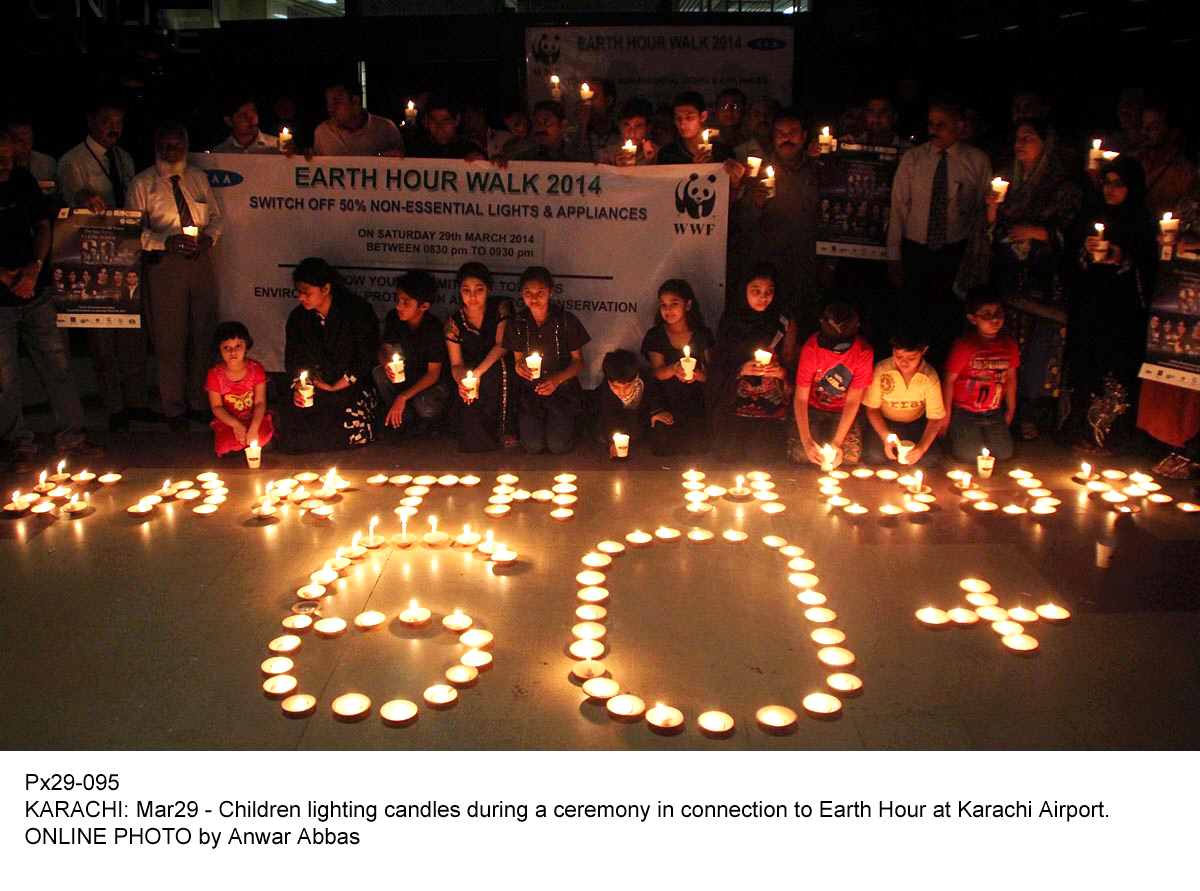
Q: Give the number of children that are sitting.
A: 11